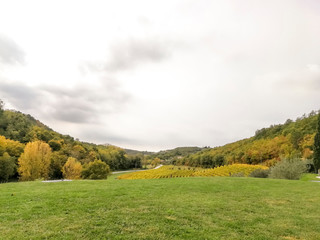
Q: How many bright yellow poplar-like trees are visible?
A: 2